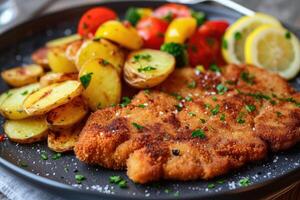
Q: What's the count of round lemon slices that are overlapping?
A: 2